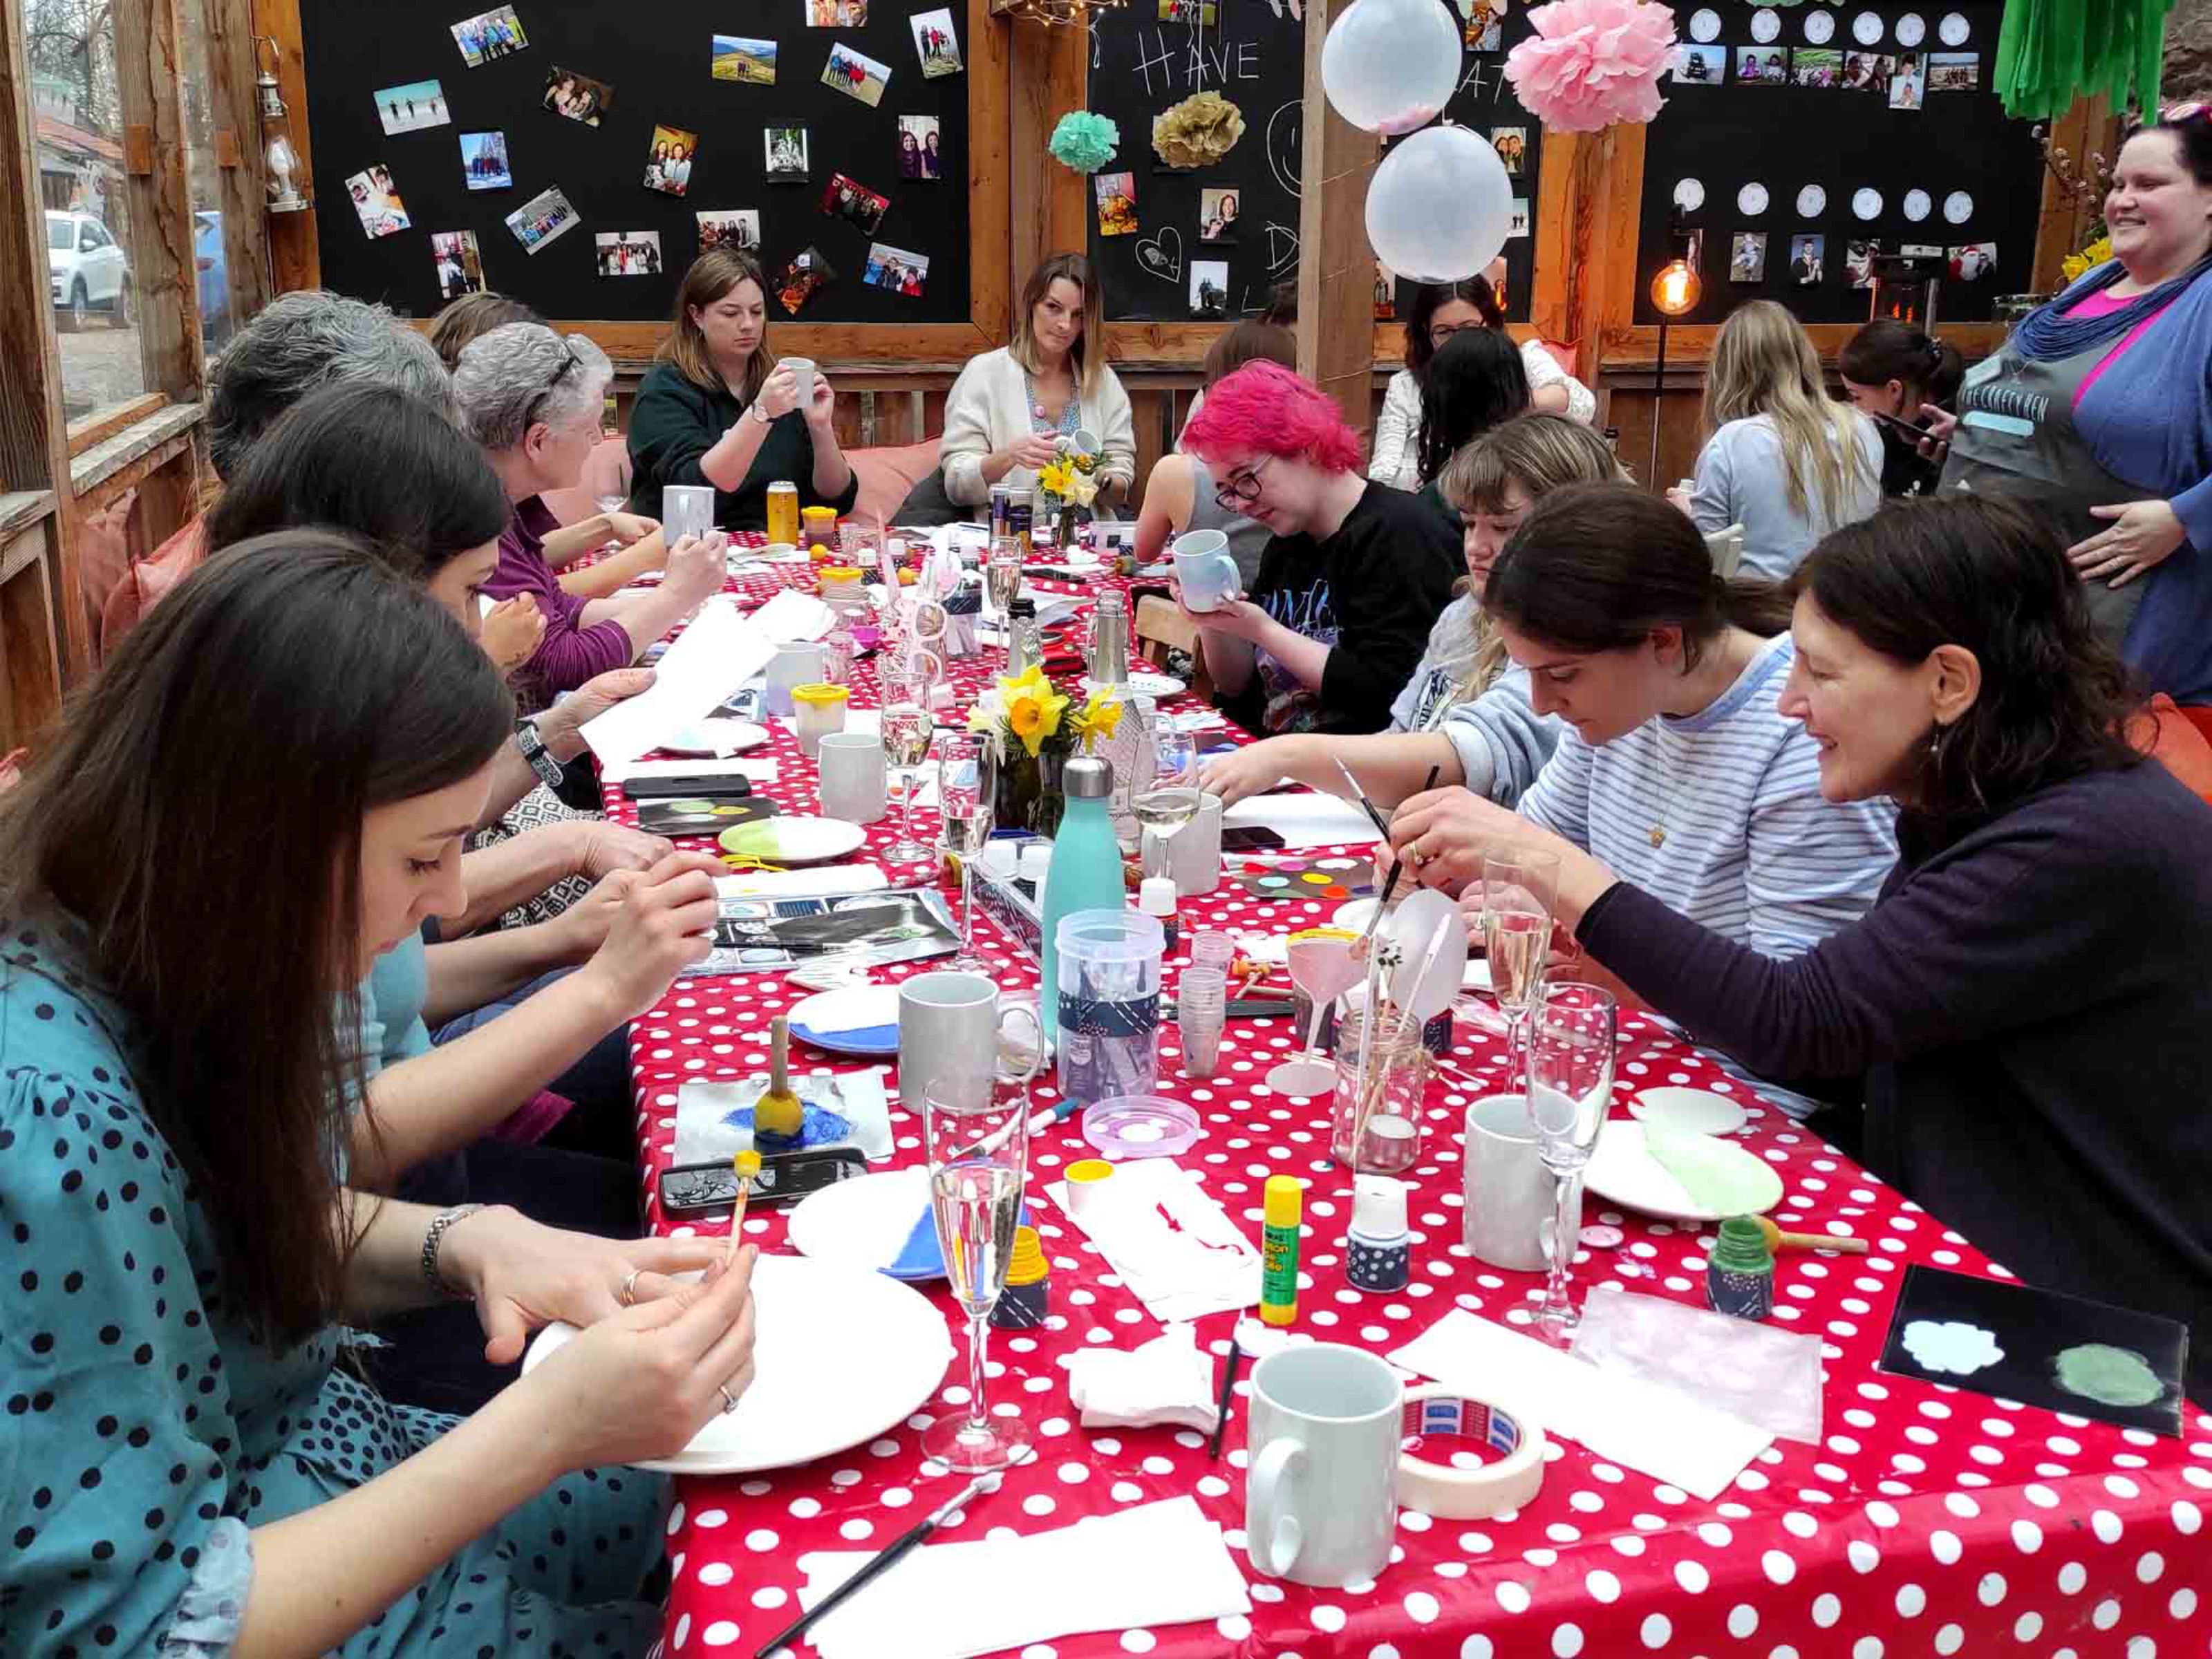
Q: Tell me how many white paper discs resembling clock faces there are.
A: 12